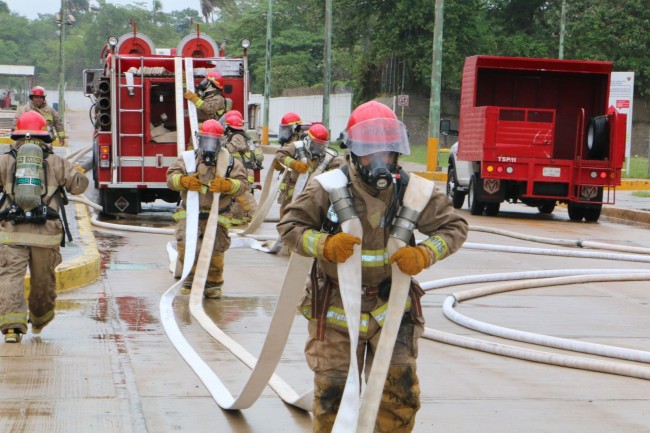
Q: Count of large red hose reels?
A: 2